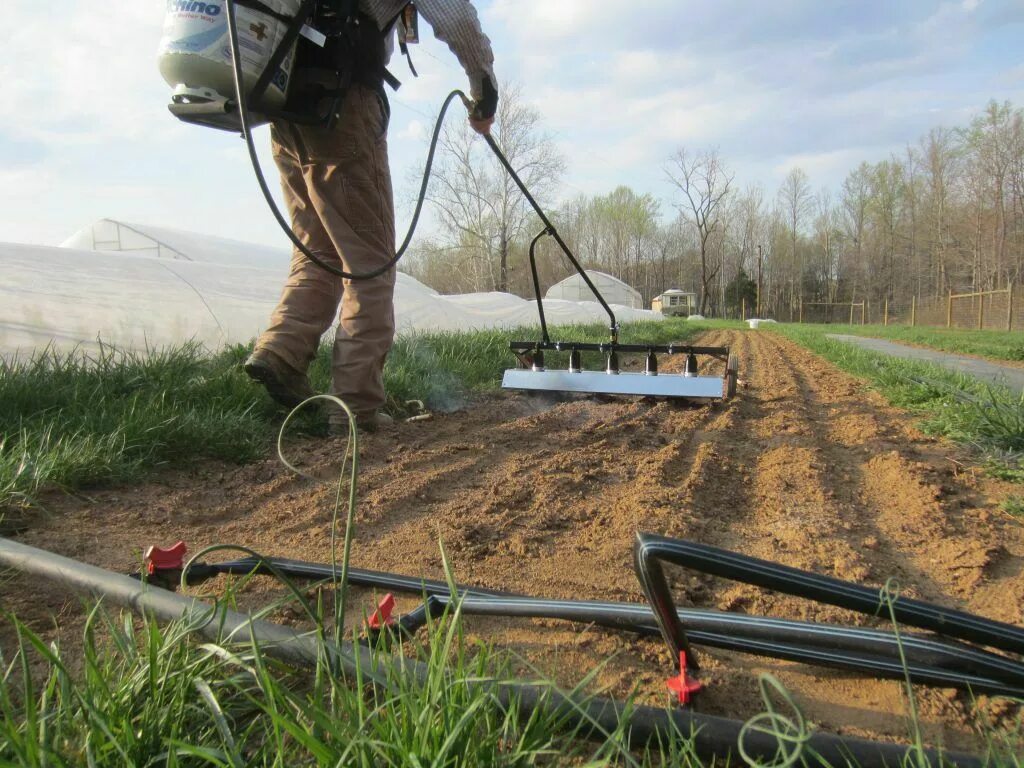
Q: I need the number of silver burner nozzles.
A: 5